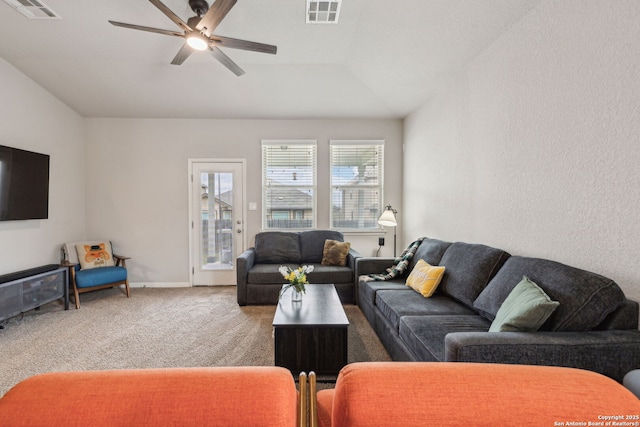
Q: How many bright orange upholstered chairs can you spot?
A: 2